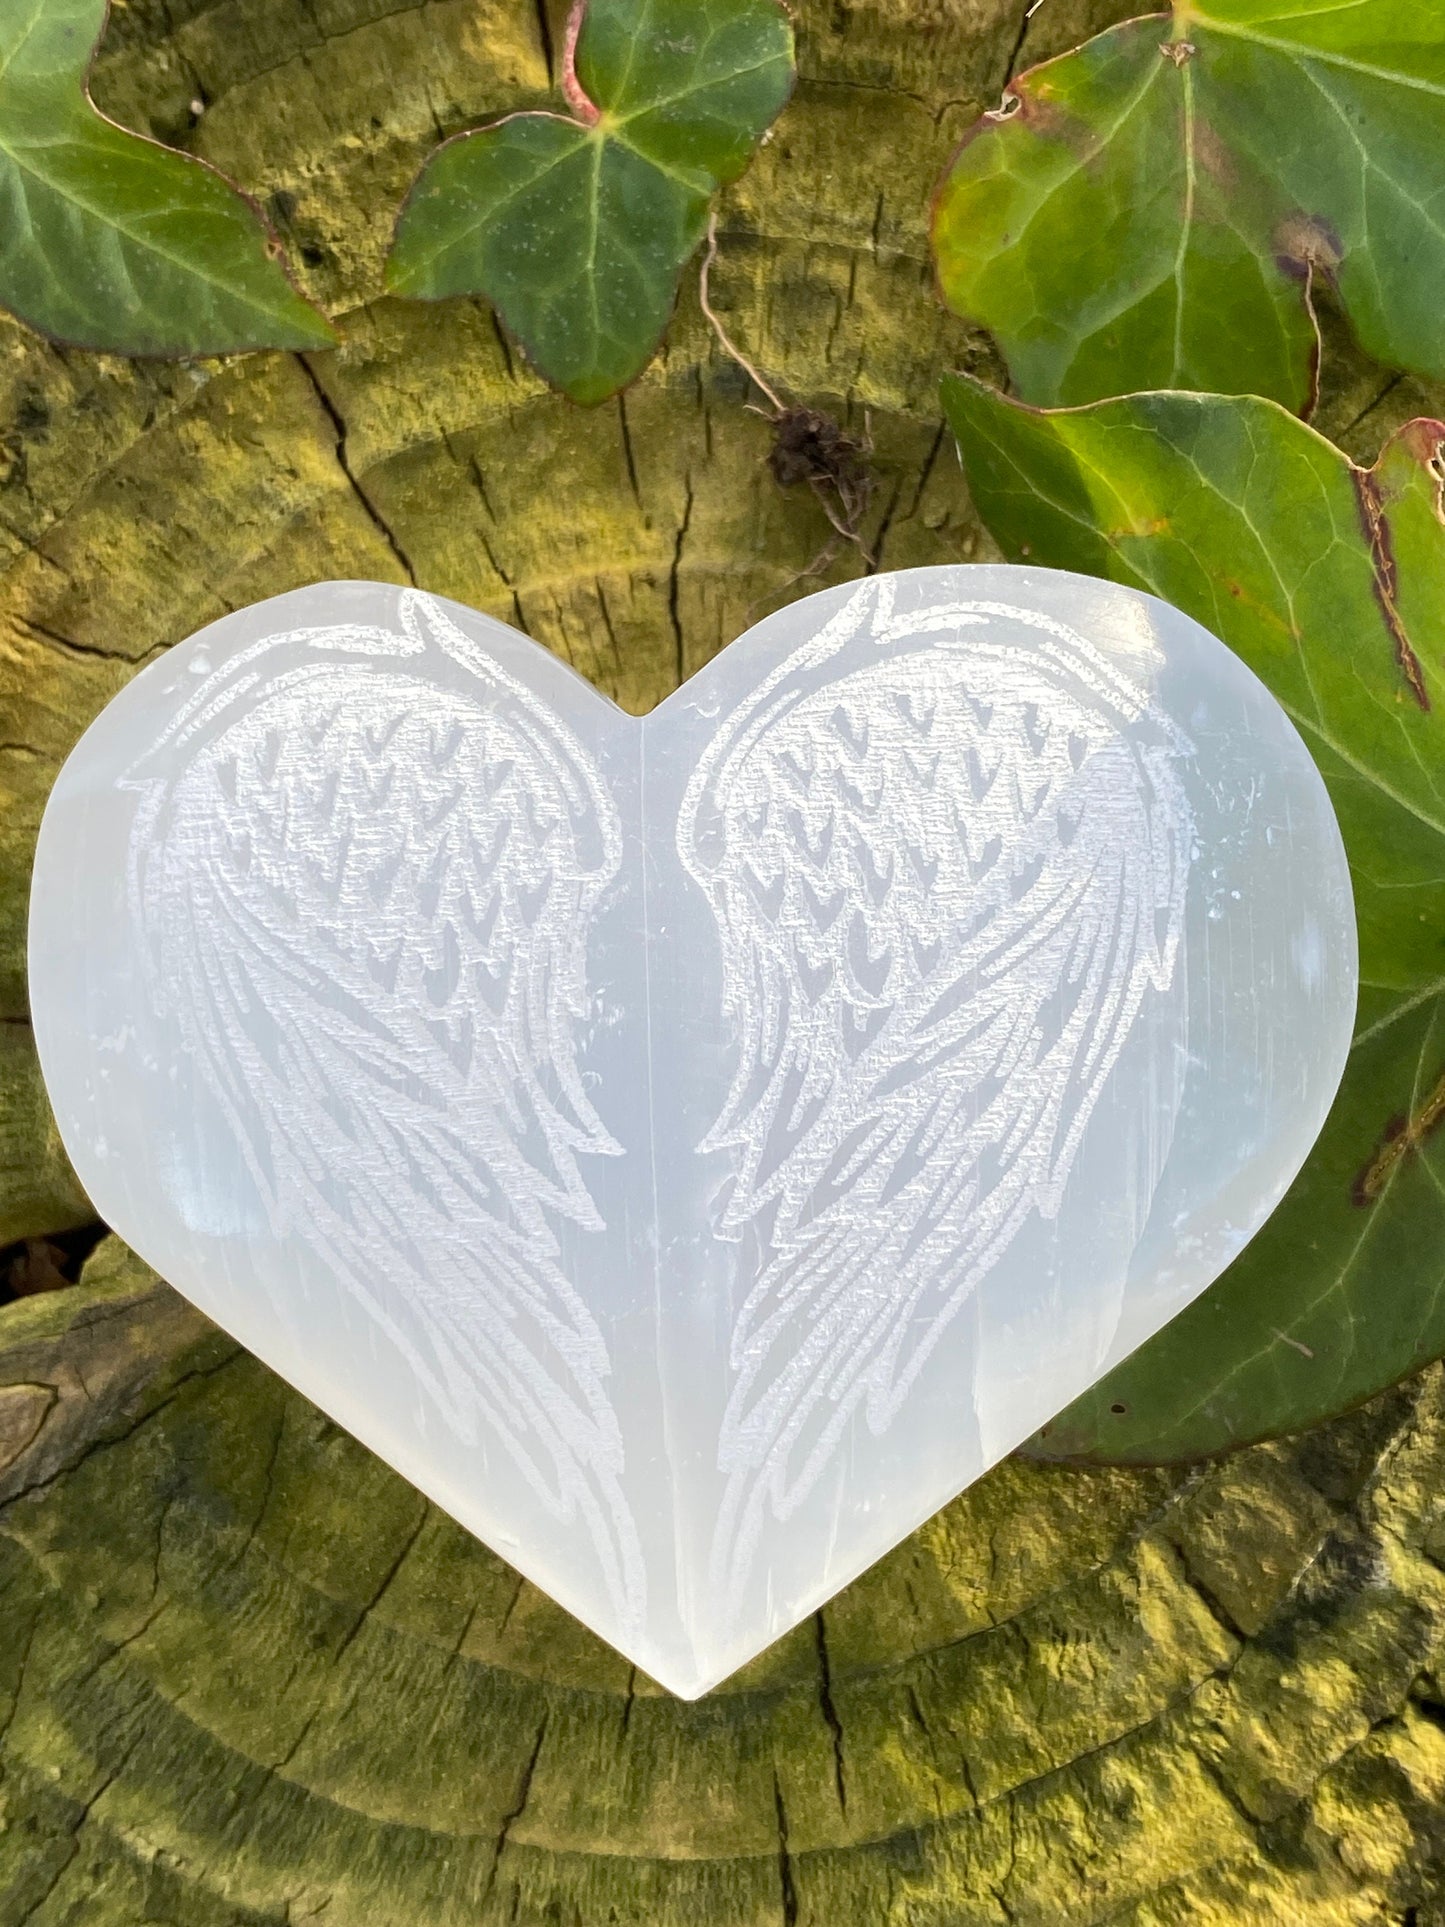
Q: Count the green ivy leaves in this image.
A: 4